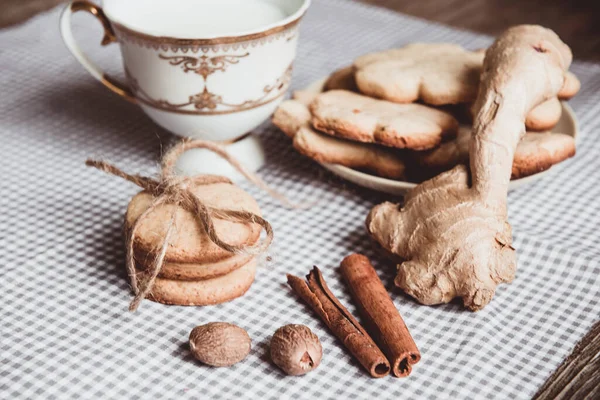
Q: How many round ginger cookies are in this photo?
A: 3